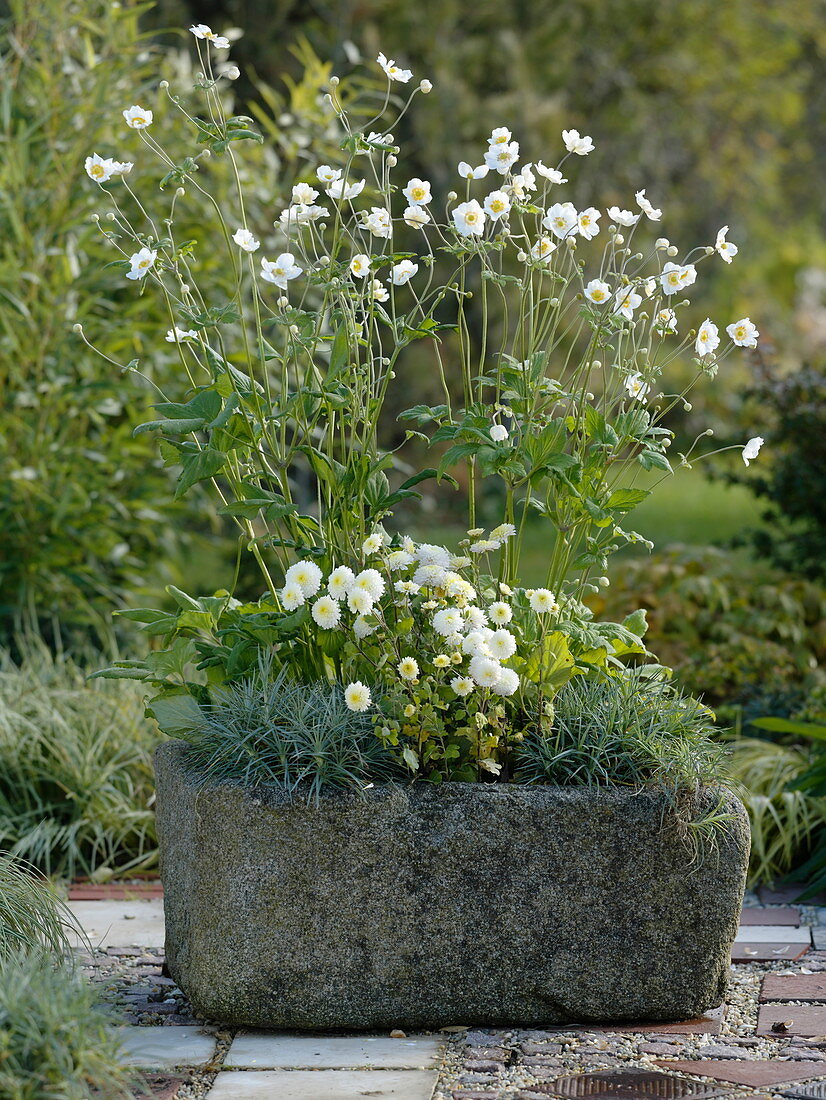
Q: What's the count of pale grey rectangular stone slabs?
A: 5